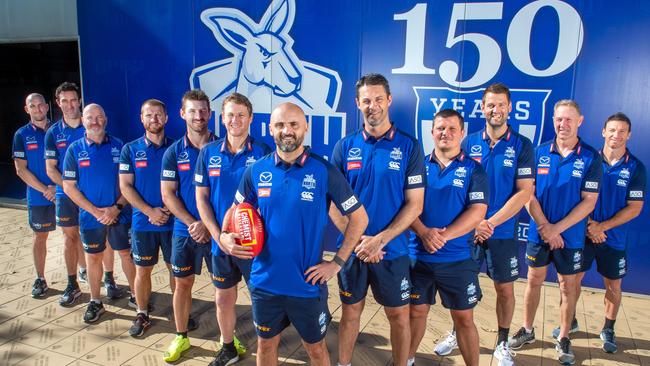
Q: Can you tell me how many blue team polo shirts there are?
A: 12